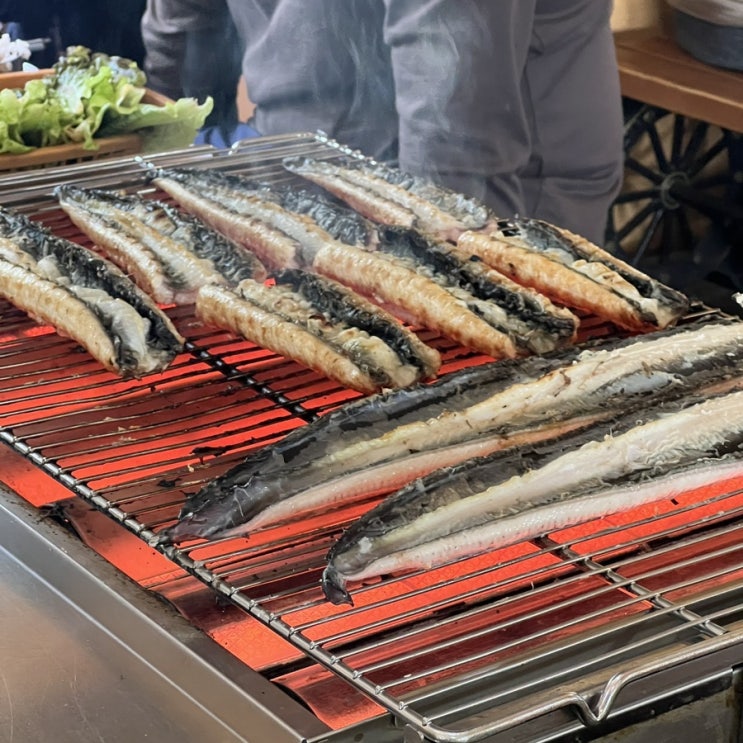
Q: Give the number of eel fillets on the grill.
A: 9